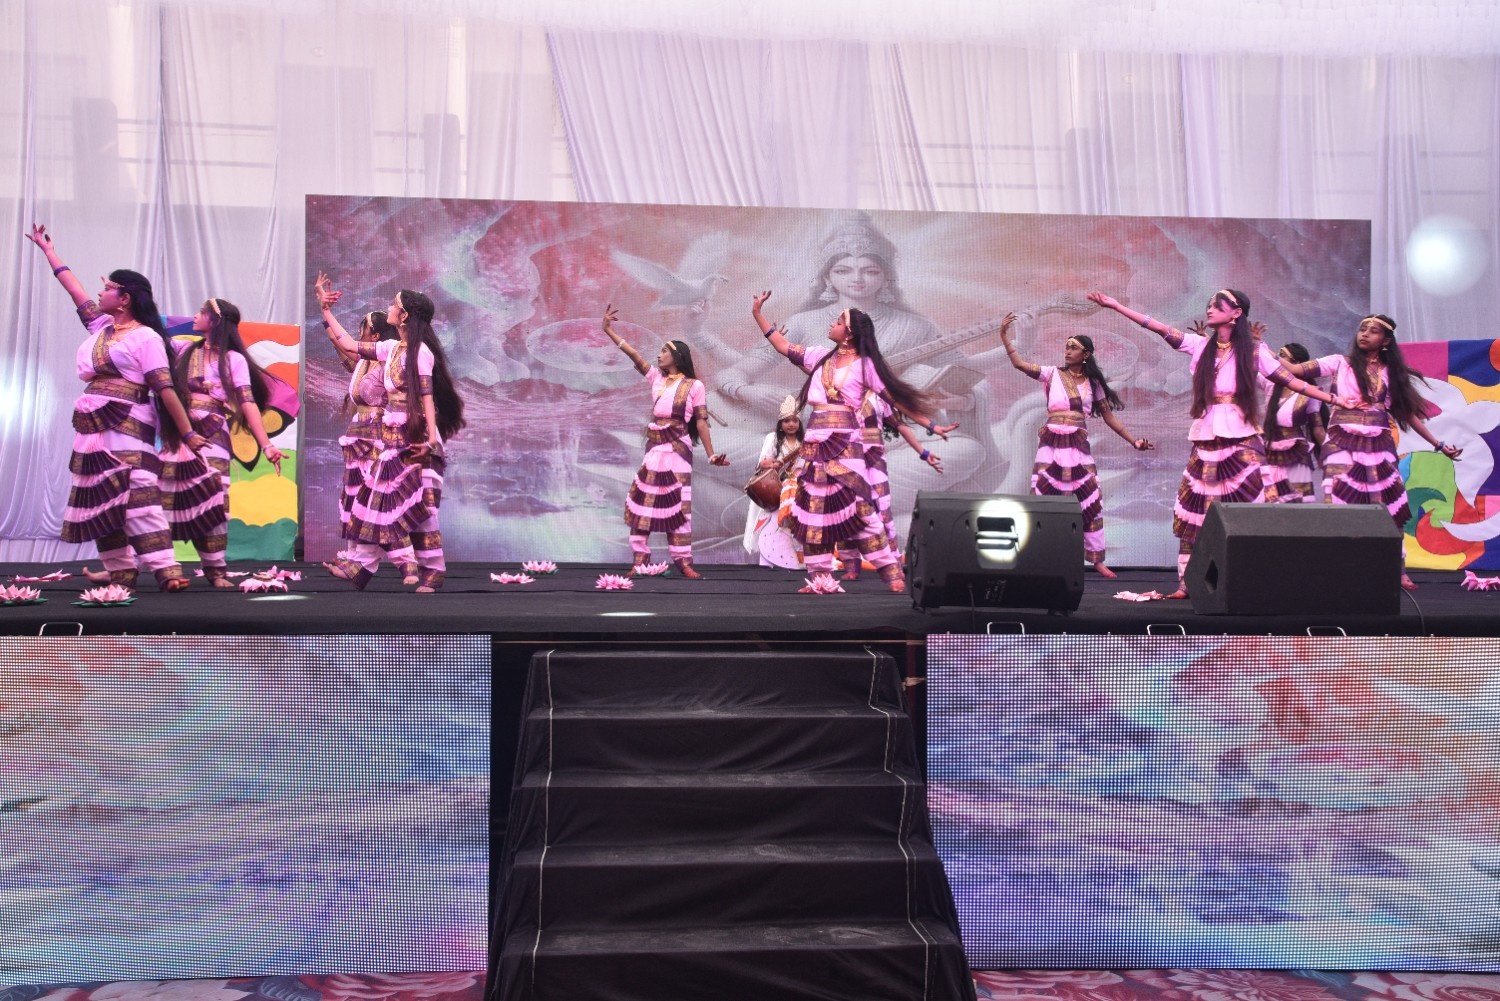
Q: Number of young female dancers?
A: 11